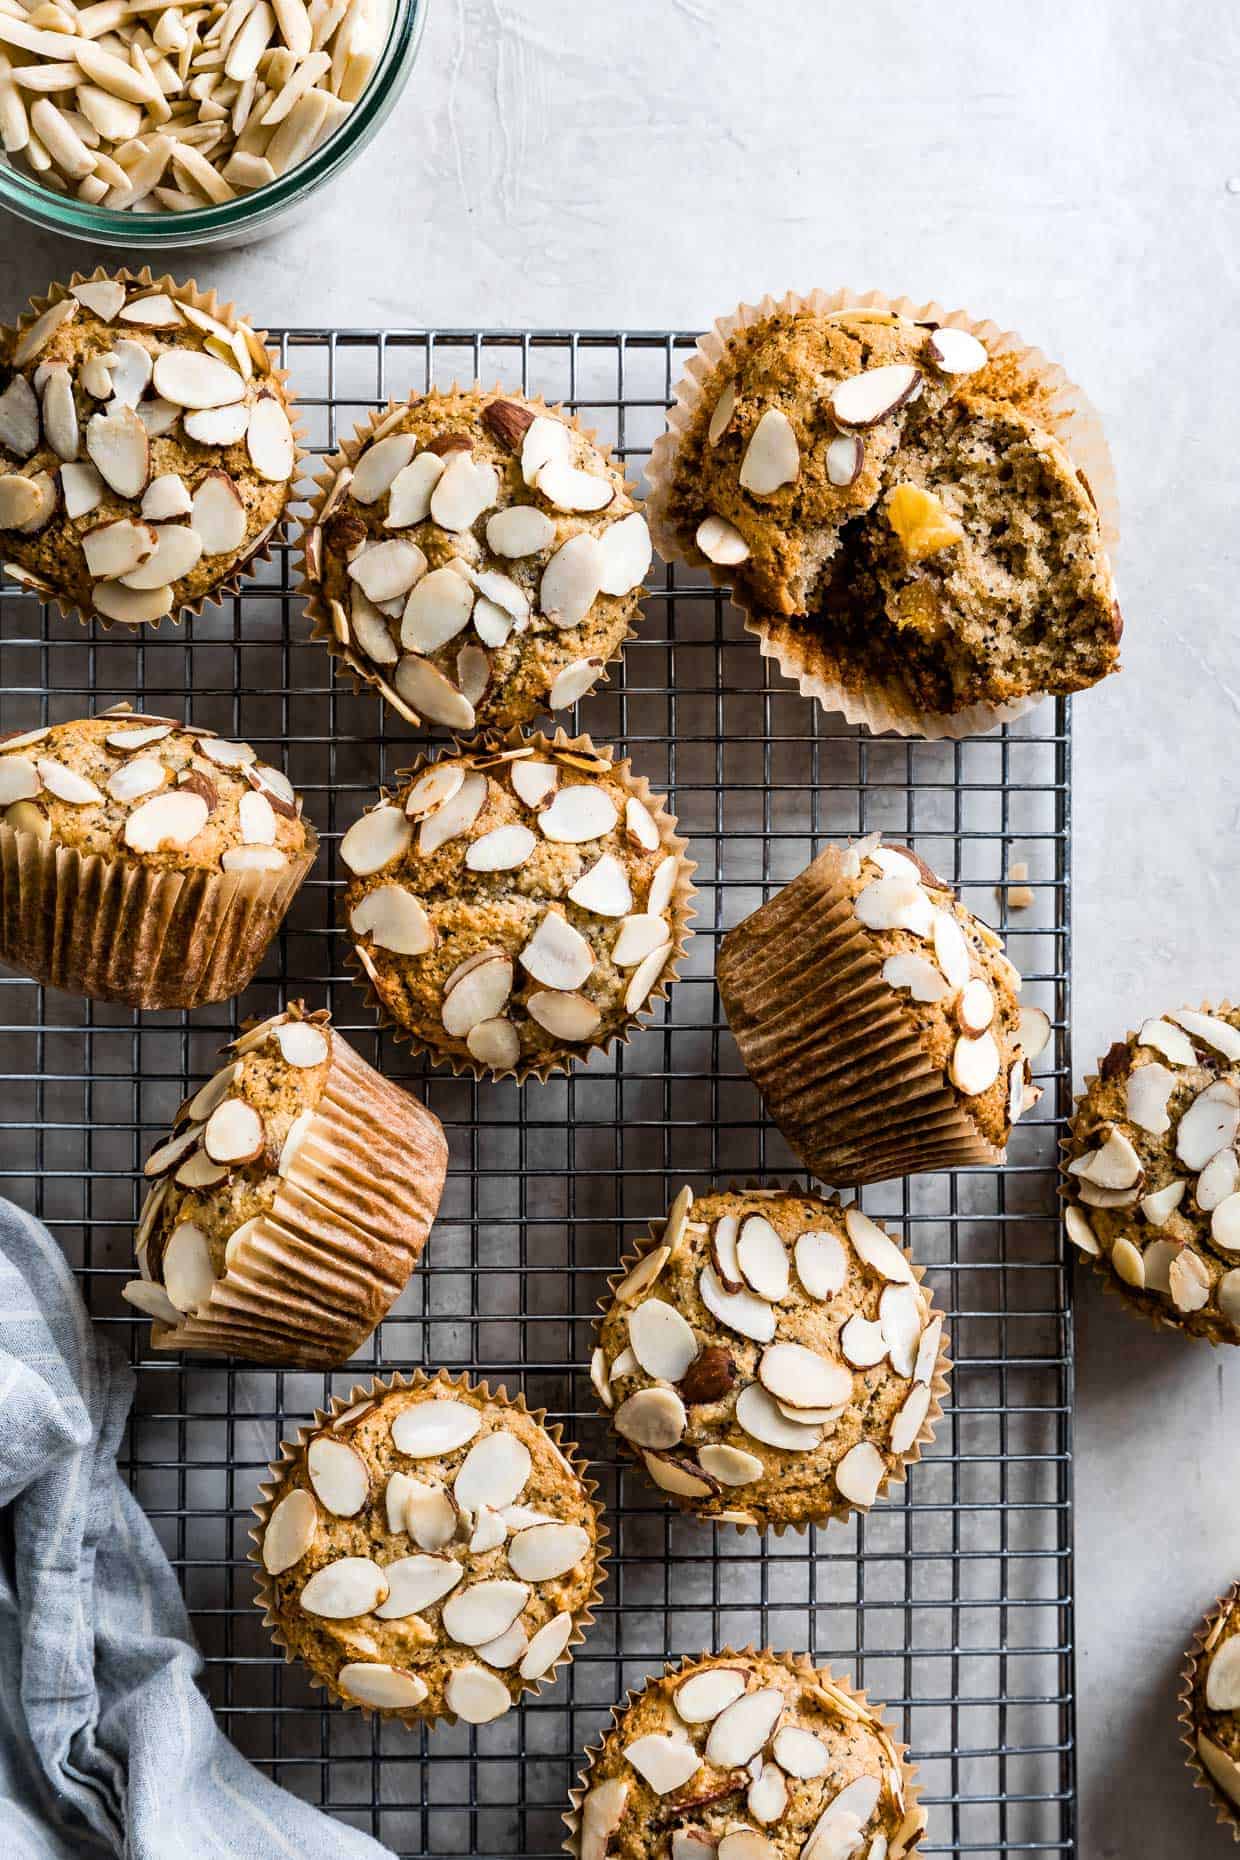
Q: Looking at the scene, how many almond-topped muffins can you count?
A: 12